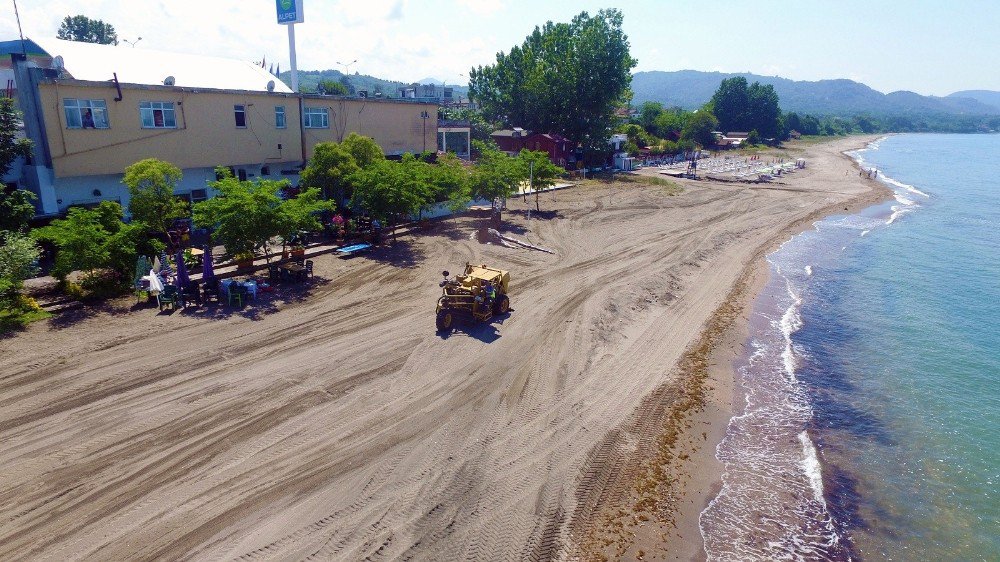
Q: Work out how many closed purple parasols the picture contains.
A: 2